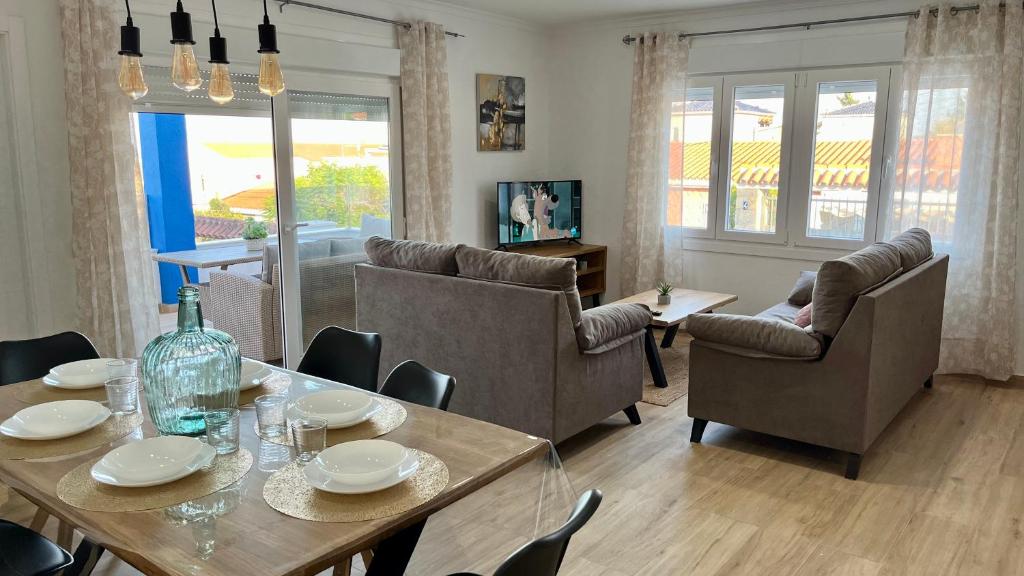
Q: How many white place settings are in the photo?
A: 6